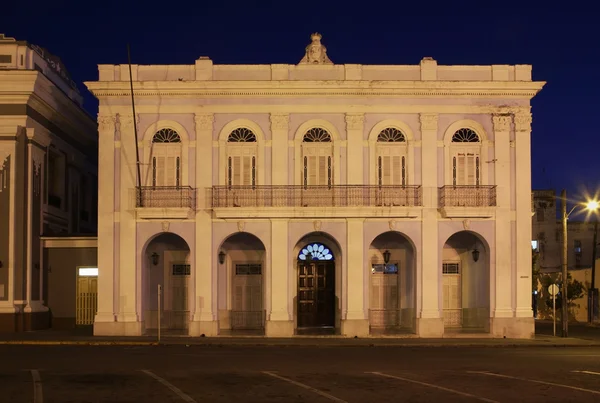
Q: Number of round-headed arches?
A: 10